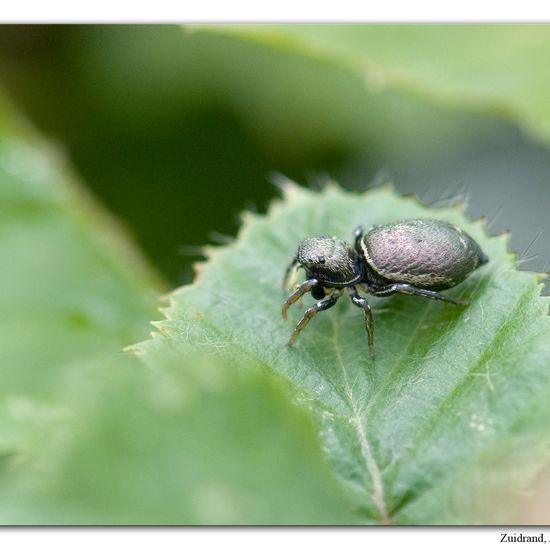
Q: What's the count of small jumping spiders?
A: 1